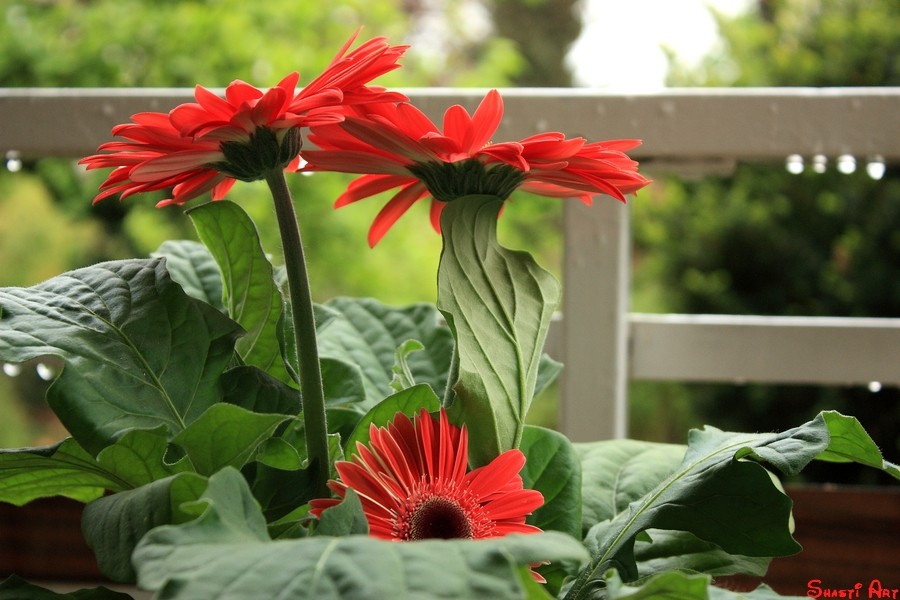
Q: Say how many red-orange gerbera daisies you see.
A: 3